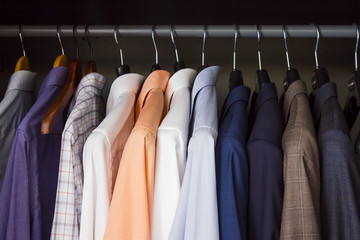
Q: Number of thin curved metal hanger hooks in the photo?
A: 13